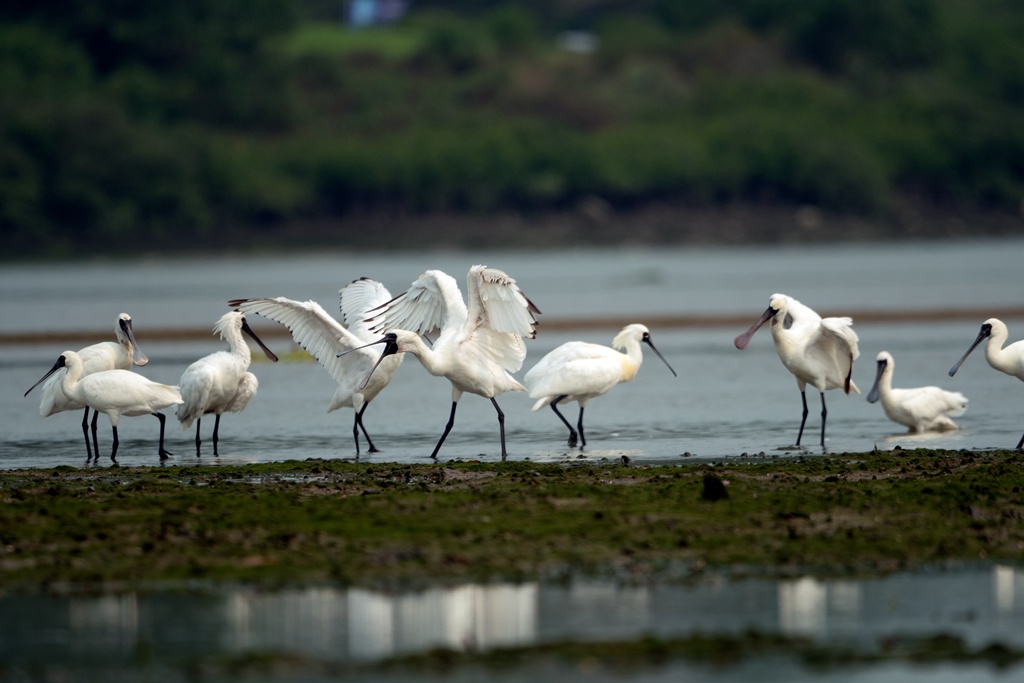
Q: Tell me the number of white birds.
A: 9